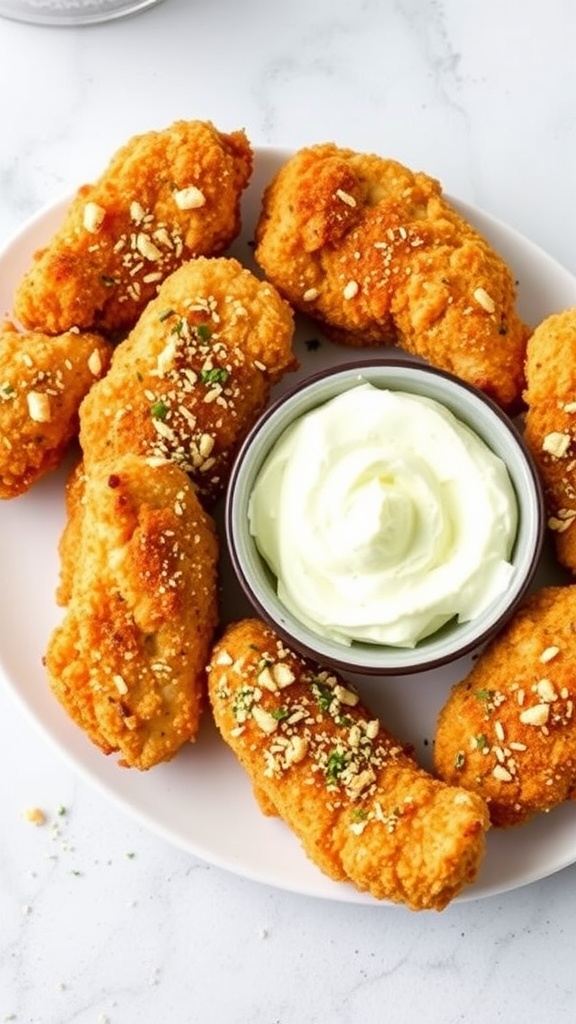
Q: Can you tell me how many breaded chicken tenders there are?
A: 8